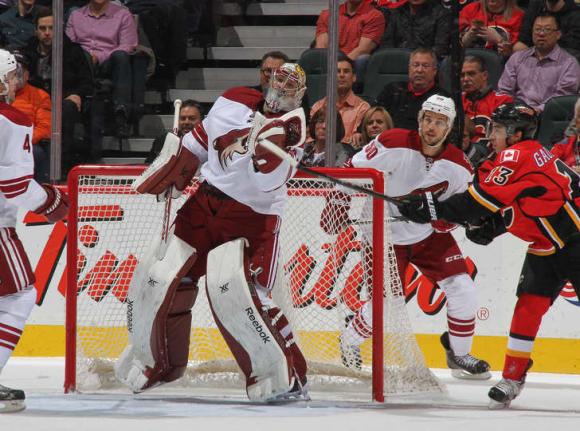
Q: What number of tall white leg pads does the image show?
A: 2